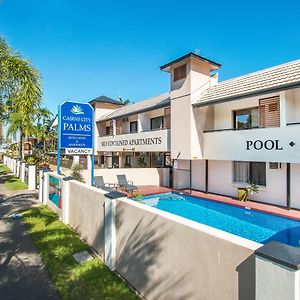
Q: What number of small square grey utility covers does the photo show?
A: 1